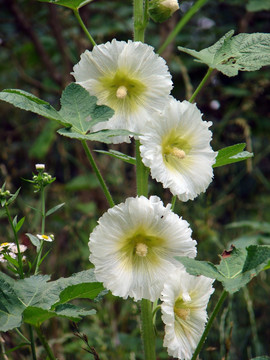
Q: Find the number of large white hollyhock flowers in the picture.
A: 4